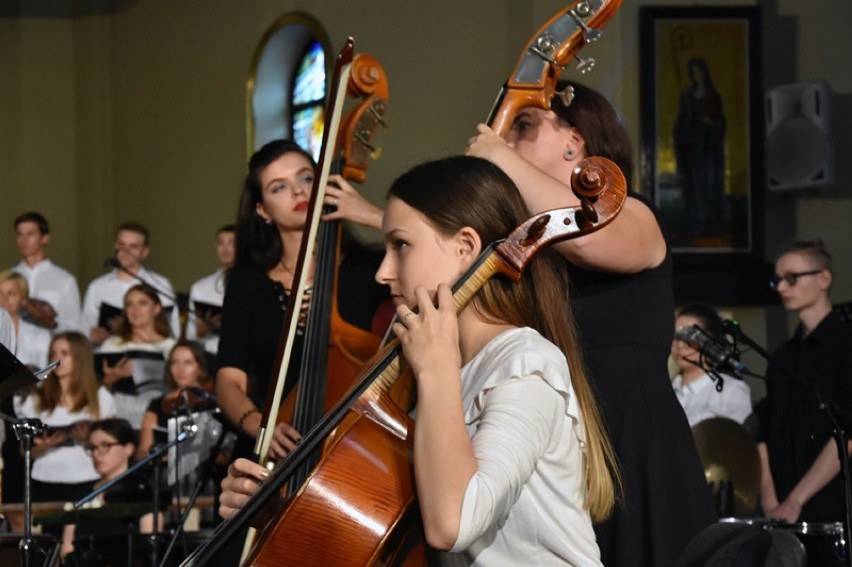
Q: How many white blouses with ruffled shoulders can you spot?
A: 1